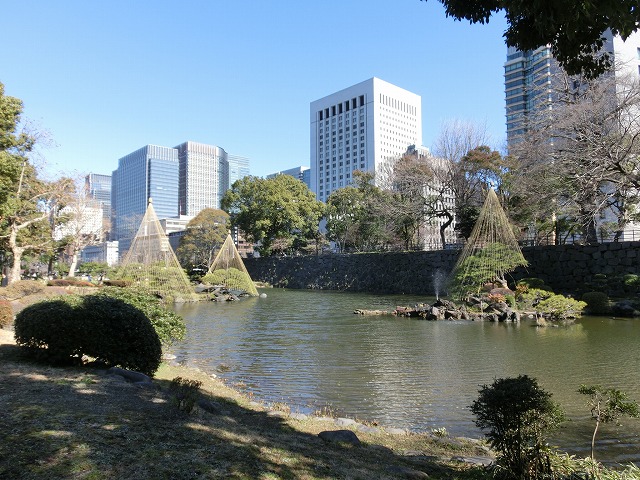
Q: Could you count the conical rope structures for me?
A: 3